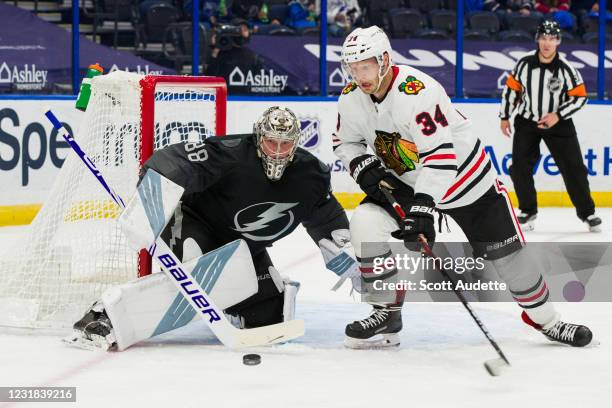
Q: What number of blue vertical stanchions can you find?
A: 5